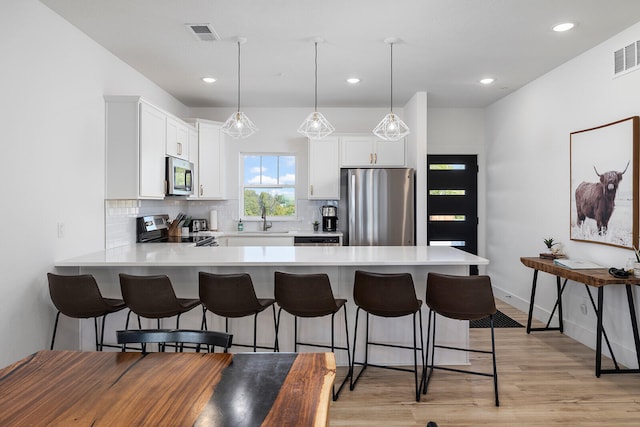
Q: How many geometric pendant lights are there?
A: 3